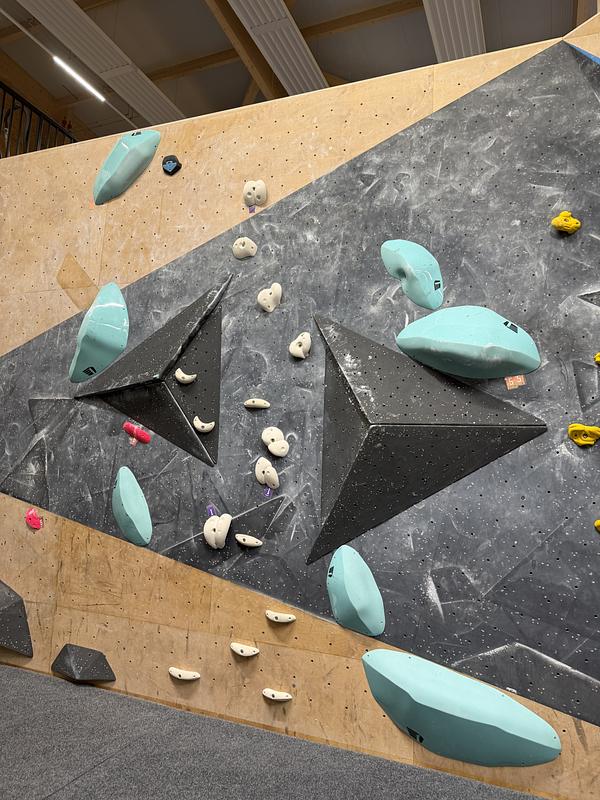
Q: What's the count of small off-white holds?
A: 15